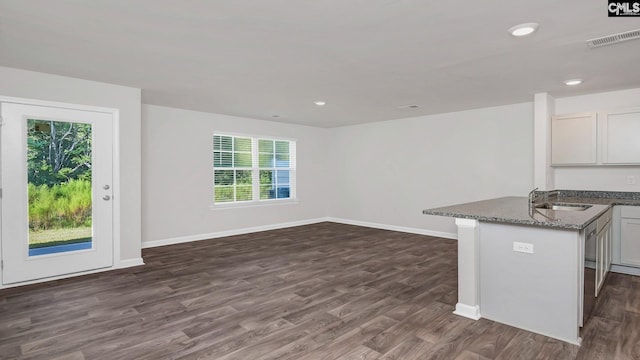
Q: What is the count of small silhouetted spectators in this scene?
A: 0